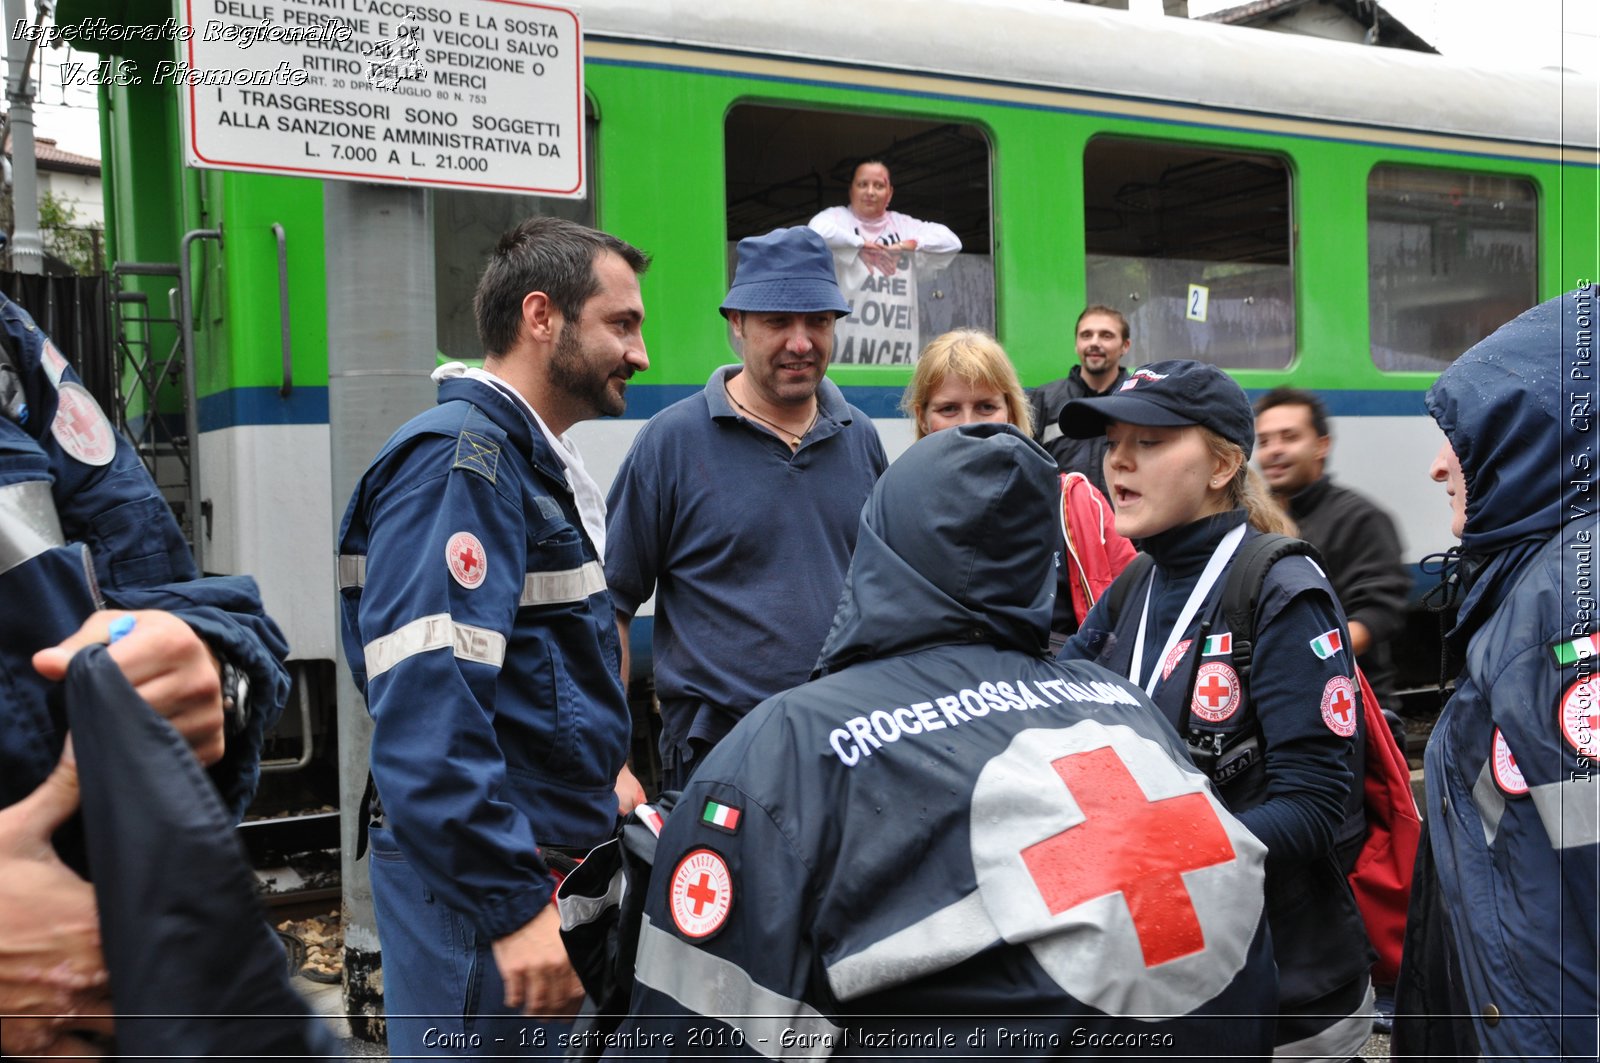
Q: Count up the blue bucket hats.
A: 1